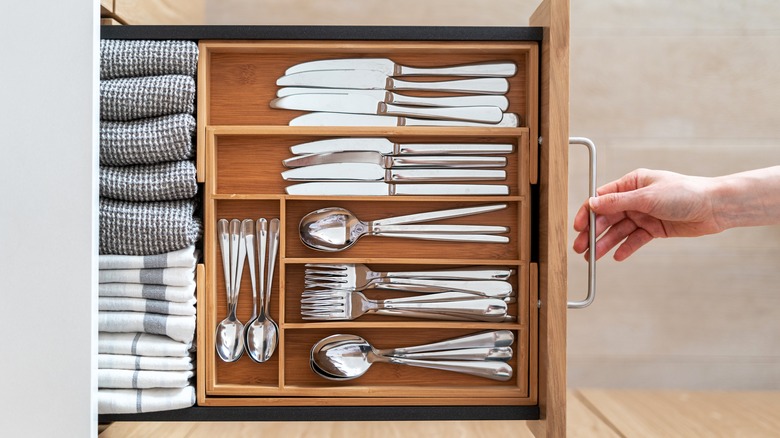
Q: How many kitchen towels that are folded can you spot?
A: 14